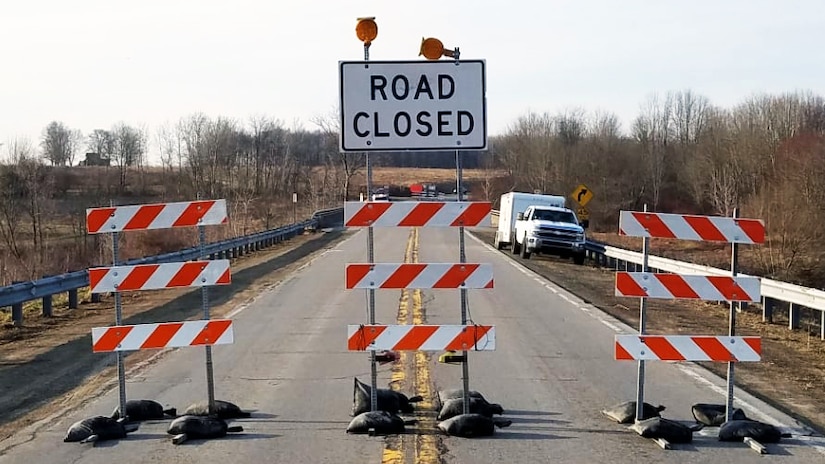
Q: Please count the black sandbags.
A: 12